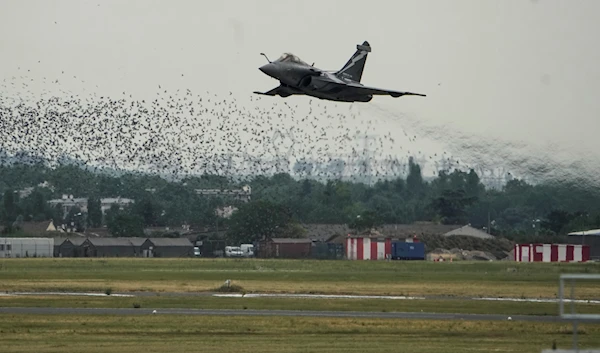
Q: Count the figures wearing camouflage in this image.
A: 0